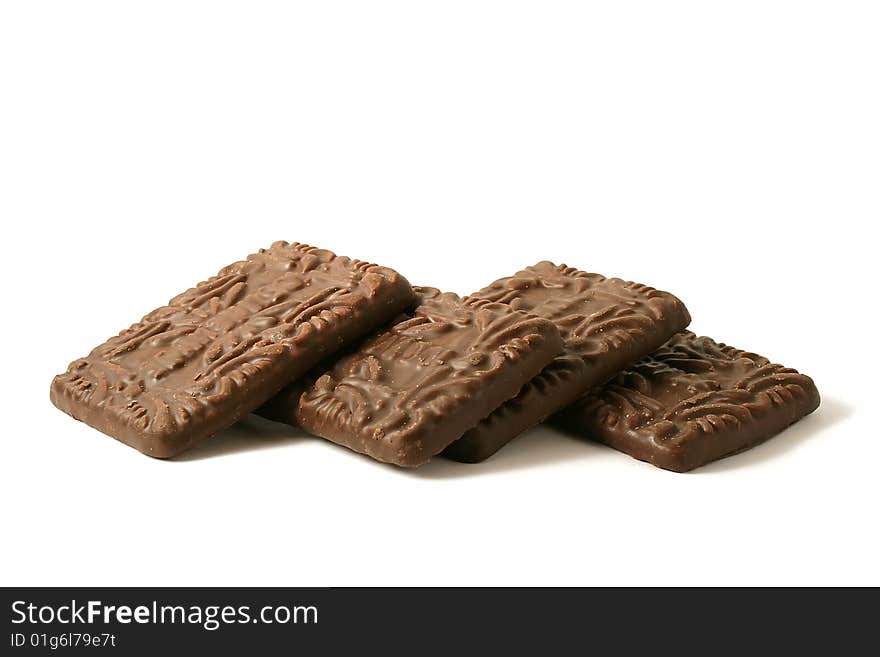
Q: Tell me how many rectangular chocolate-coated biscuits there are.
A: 4